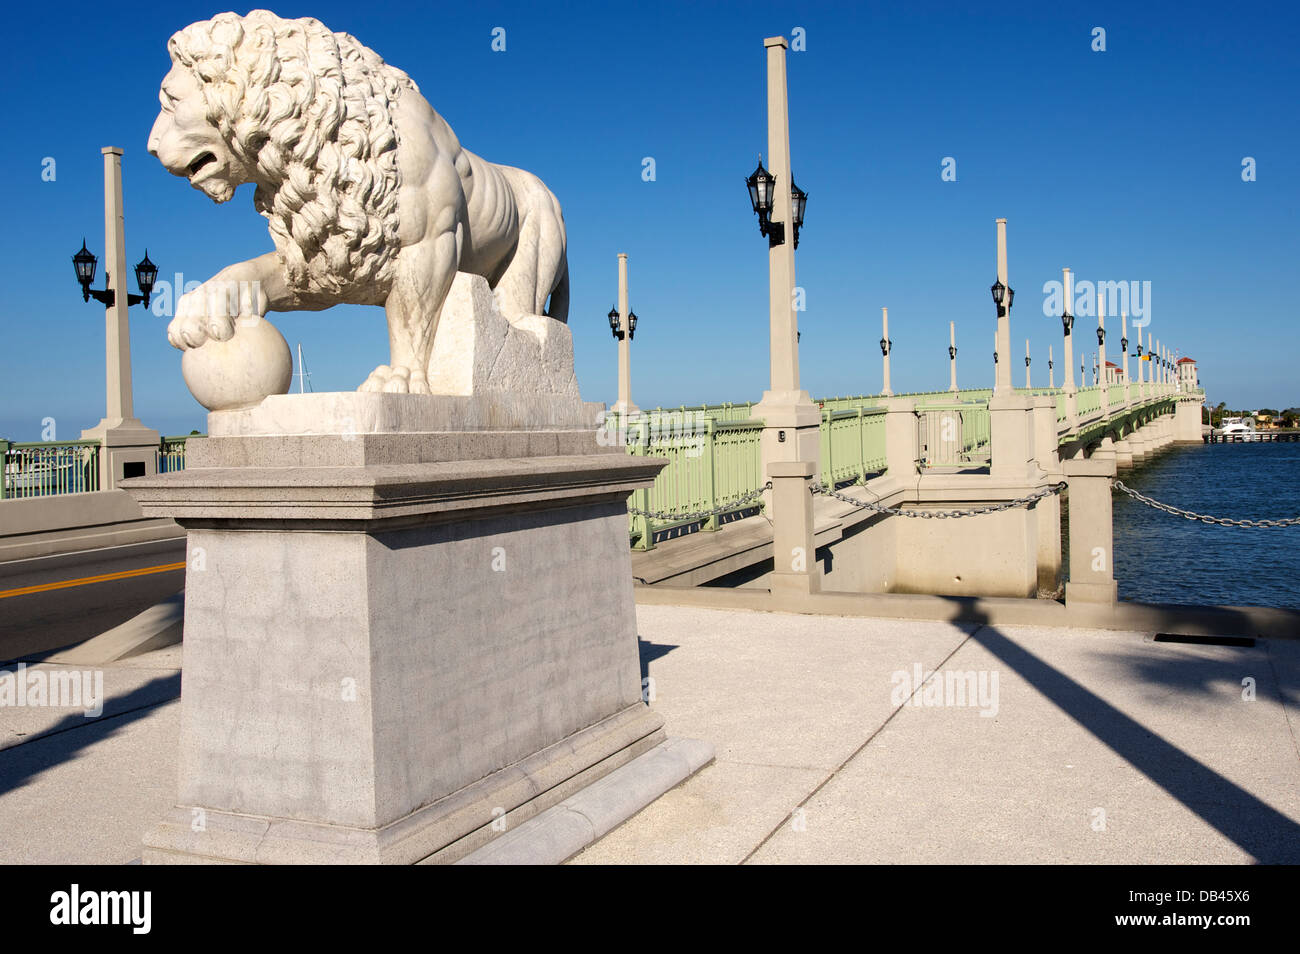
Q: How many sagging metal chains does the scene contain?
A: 3